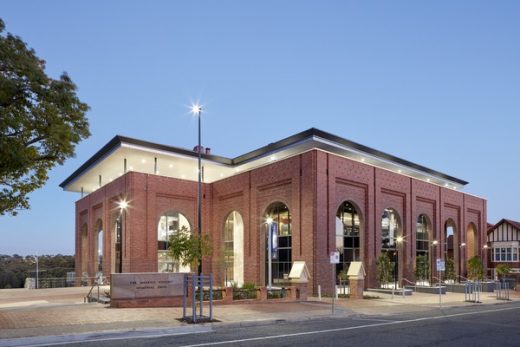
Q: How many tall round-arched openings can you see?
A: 11